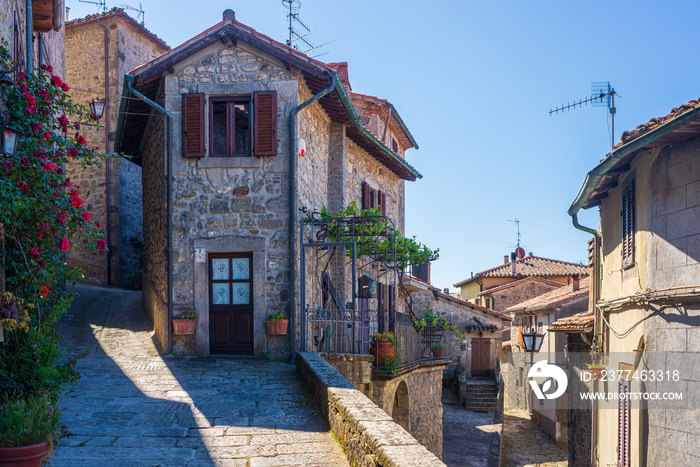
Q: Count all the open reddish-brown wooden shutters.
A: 4